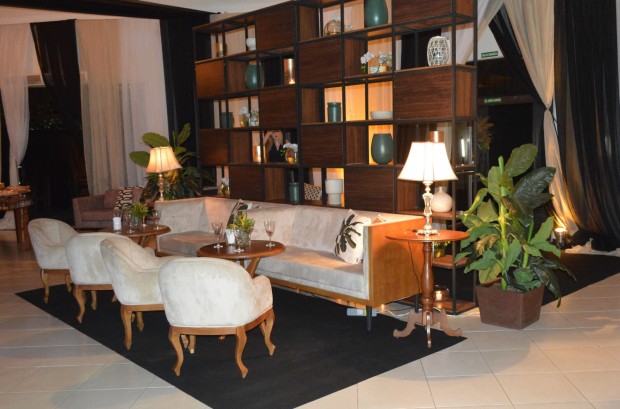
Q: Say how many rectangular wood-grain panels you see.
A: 10